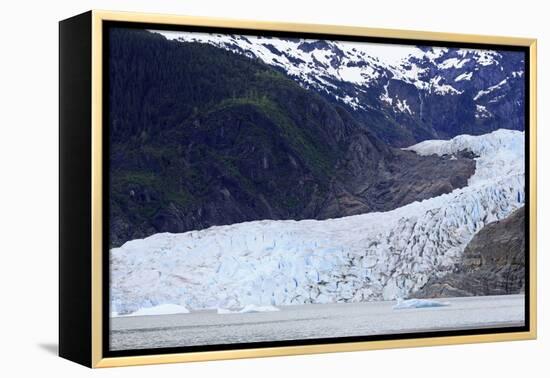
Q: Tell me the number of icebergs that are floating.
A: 3